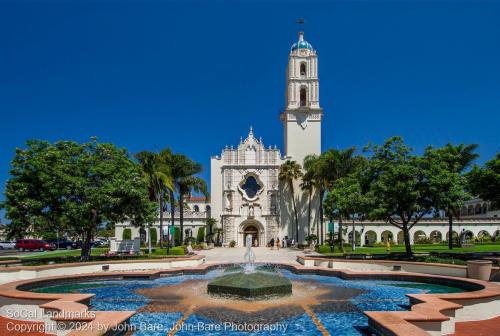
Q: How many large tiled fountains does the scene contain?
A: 1